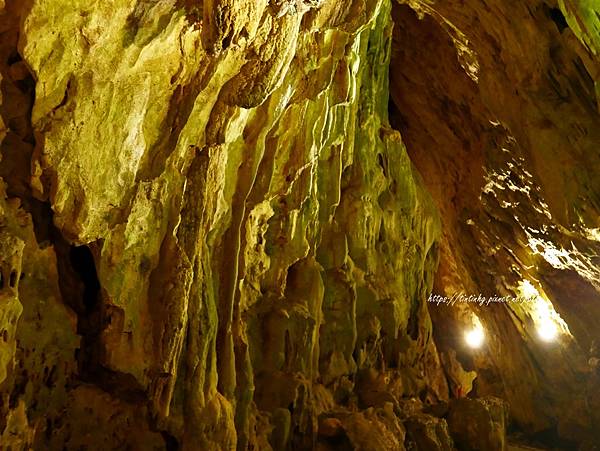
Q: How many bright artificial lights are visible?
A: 2